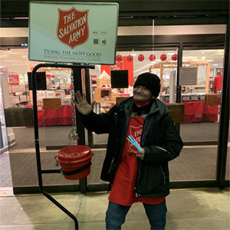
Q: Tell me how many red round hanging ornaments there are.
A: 6